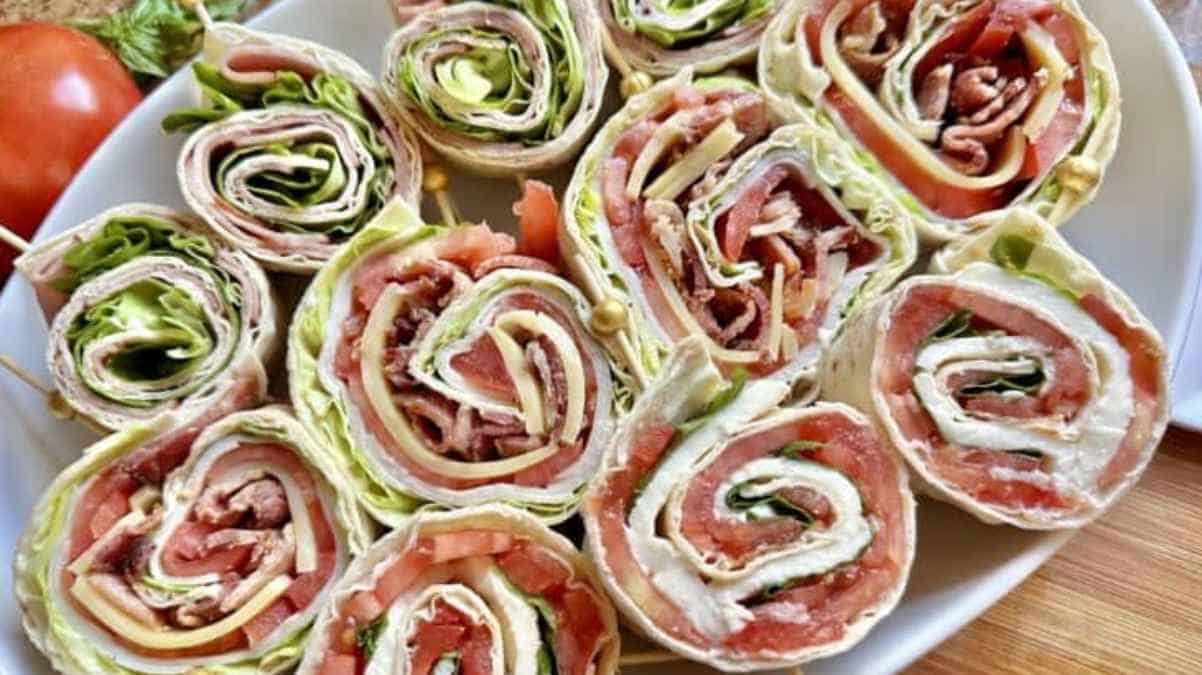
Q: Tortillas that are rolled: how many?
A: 11